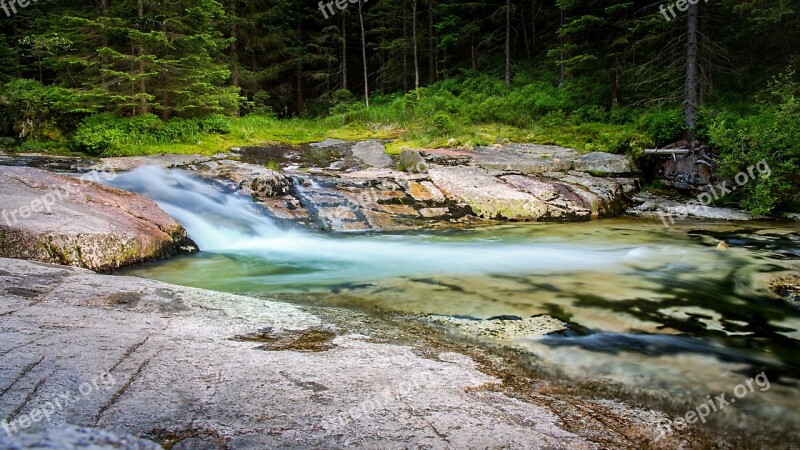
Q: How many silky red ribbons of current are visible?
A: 0